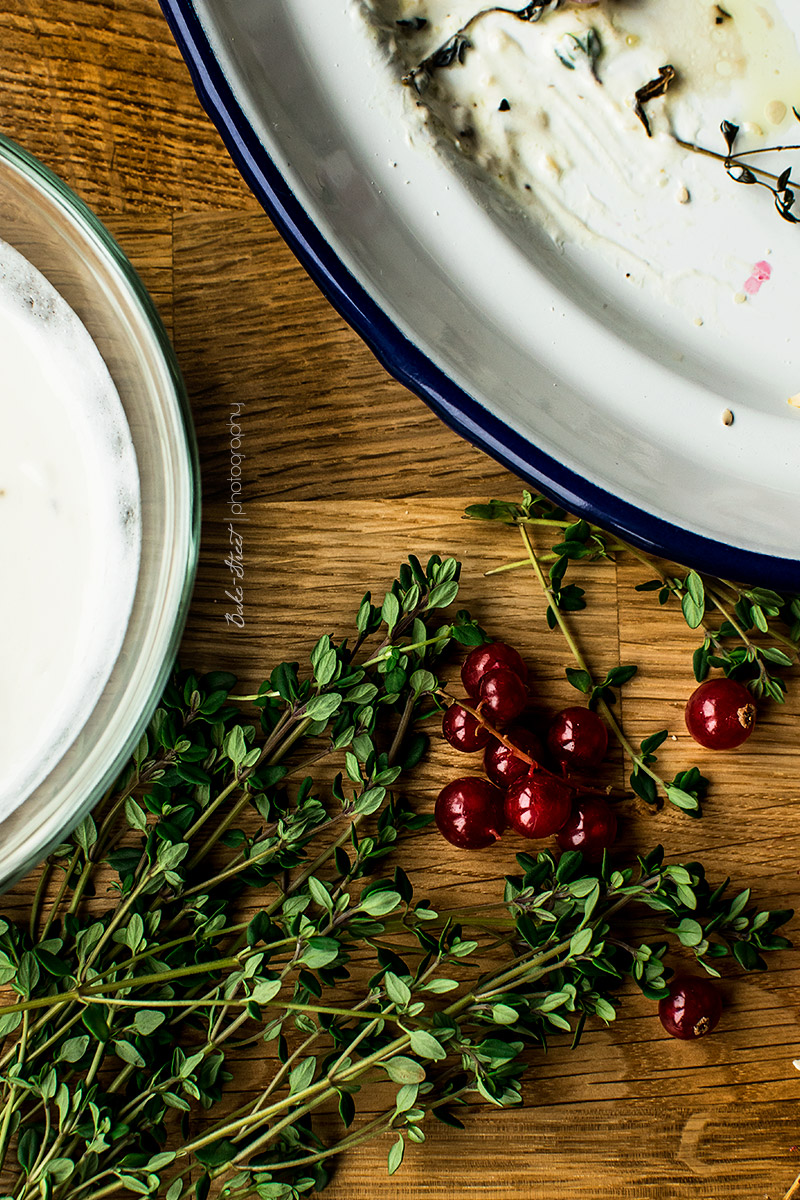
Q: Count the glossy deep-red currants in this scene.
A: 10